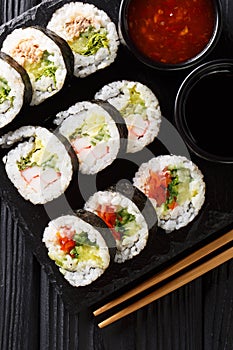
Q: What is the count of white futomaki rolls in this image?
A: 9